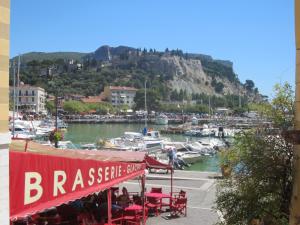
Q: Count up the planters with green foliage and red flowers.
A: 1